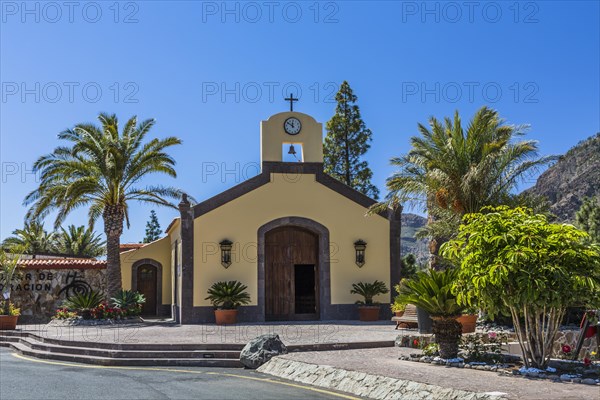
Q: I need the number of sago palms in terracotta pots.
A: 2